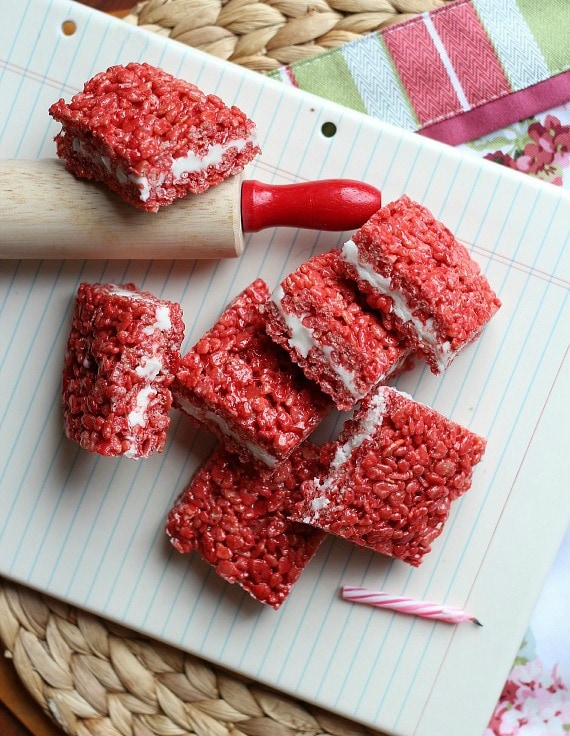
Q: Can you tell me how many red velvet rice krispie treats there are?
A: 7